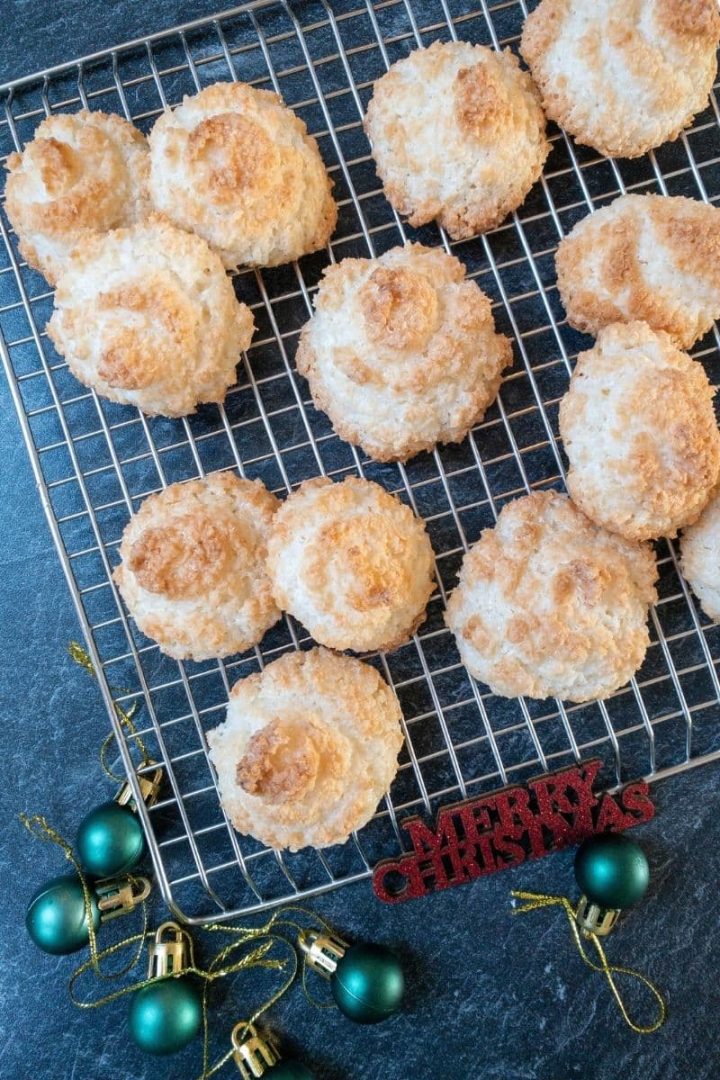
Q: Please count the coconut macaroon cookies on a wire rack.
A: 13